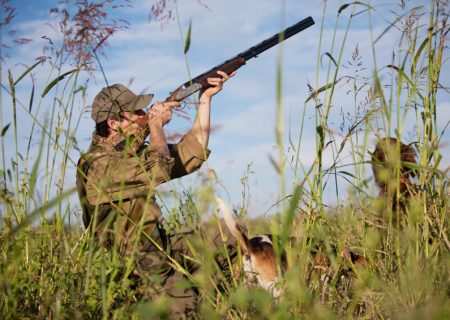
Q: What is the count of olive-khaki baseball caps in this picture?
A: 1